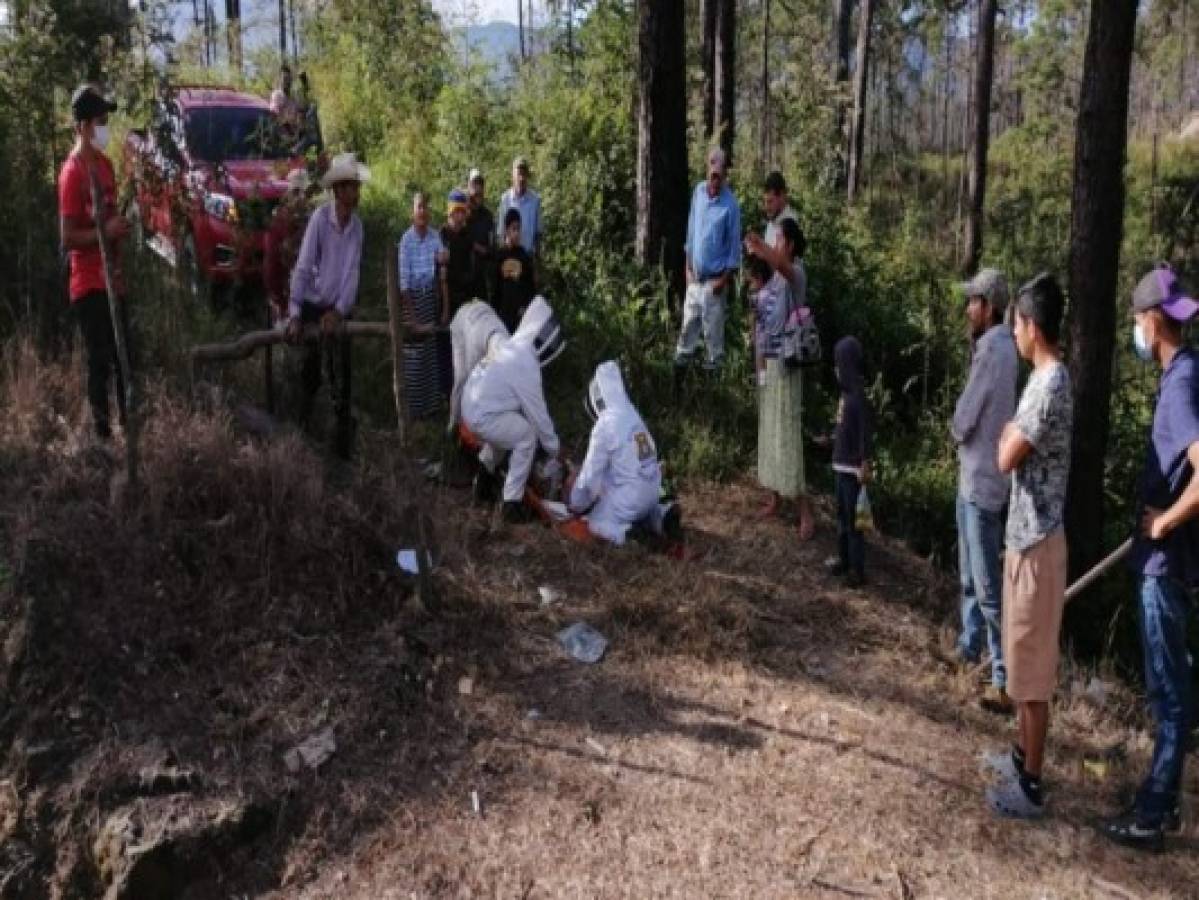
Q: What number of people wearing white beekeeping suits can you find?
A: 3